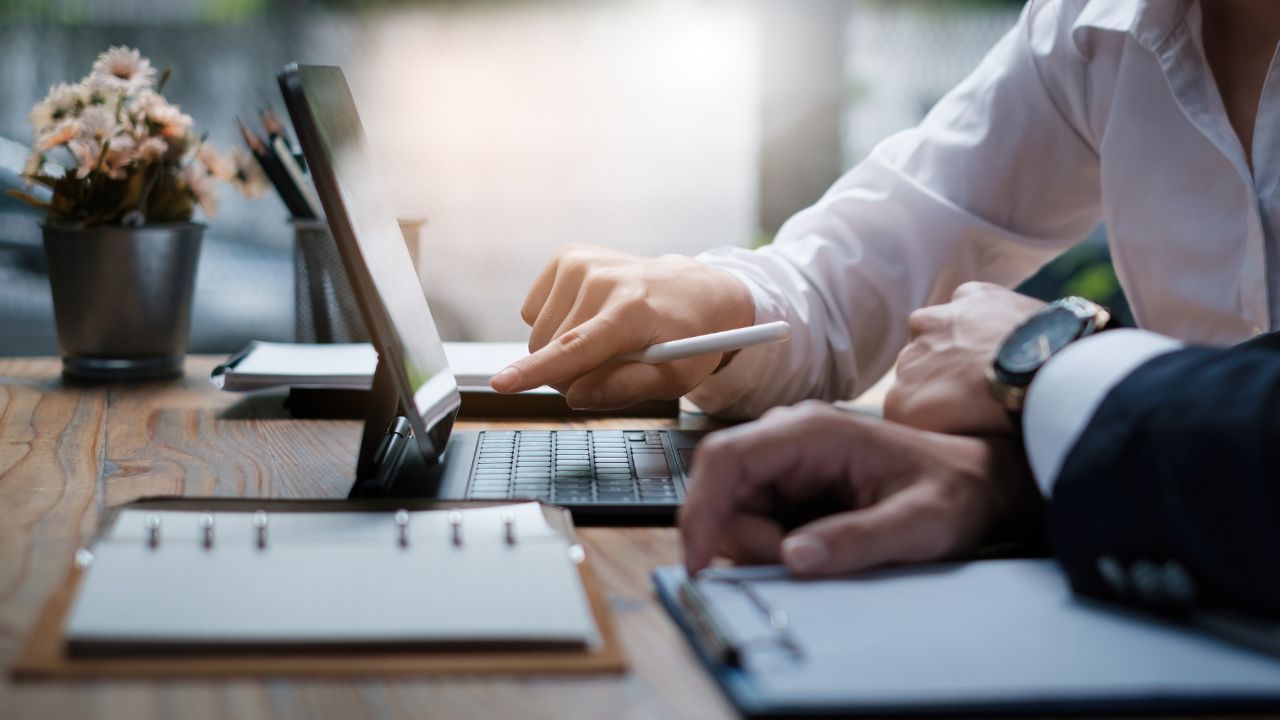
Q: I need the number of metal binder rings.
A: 6